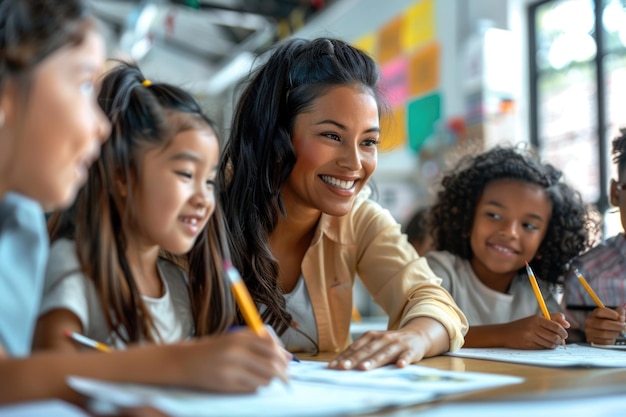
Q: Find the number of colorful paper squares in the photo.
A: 7